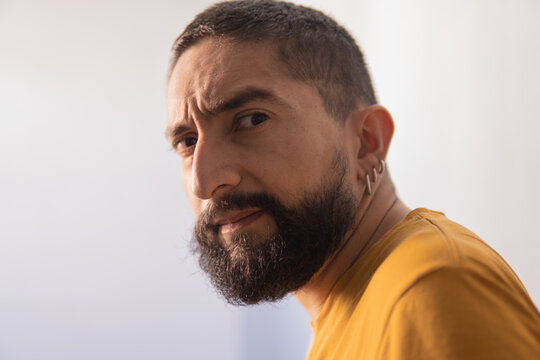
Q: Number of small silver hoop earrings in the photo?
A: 3